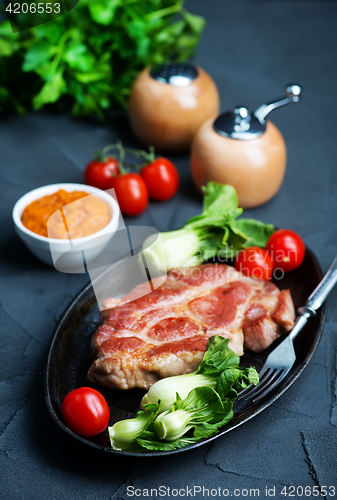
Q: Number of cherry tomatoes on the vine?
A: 3